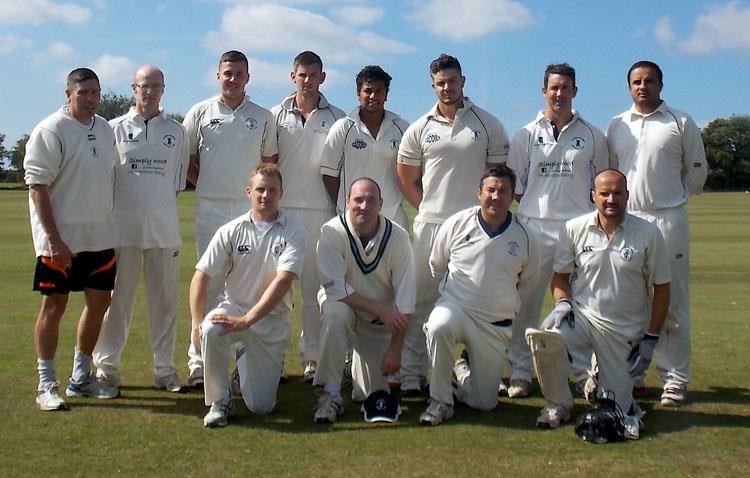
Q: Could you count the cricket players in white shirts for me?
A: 12